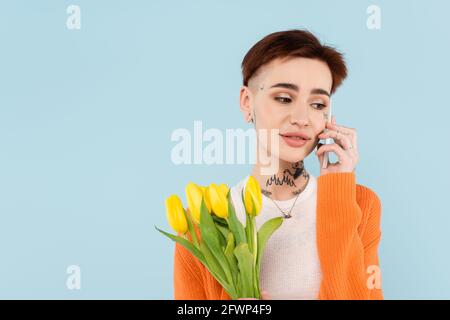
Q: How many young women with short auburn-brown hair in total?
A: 1